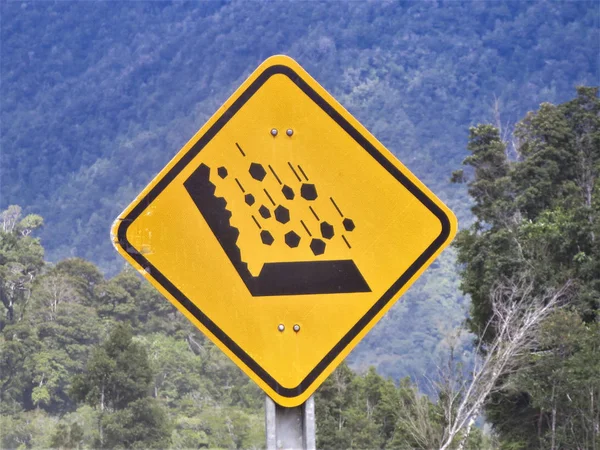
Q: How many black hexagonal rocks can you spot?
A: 12